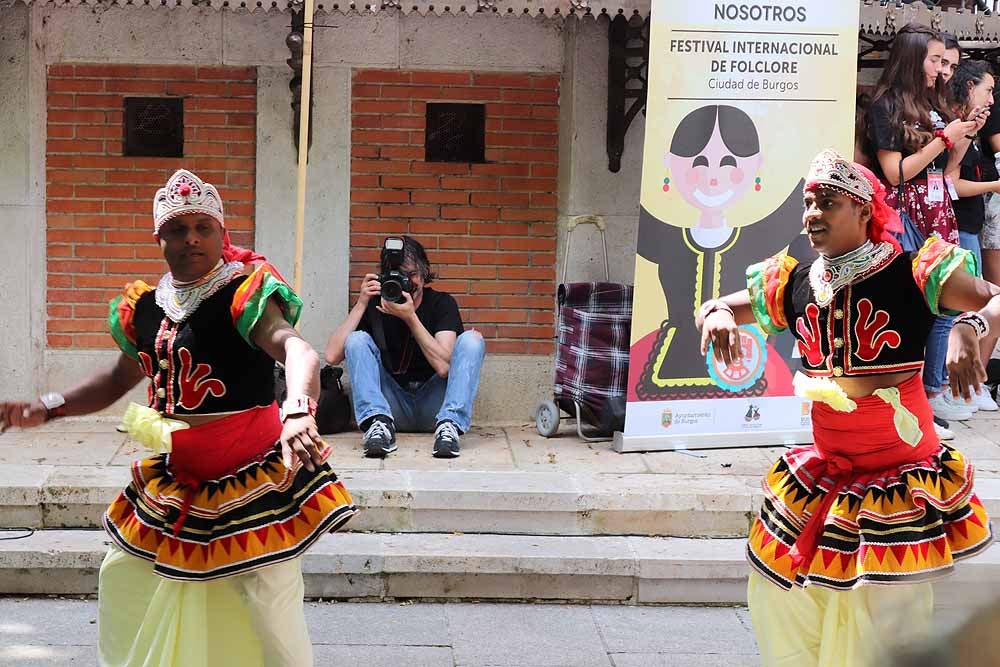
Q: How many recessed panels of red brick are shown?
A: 2